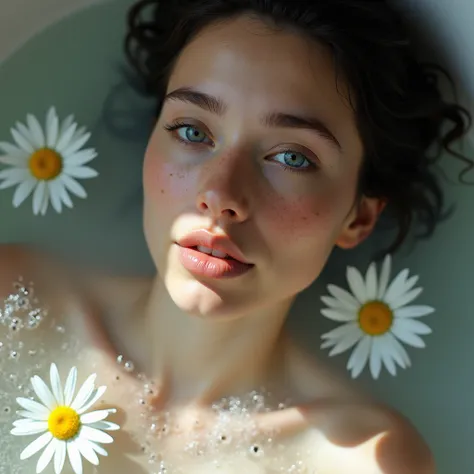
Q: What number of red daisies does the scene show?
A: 0